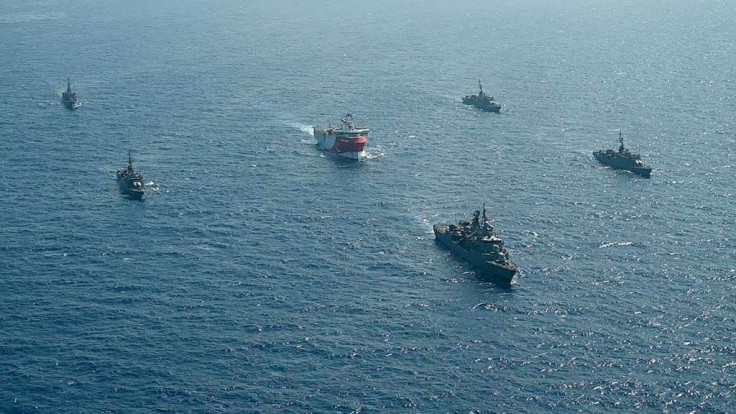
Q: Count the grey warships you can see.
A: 5